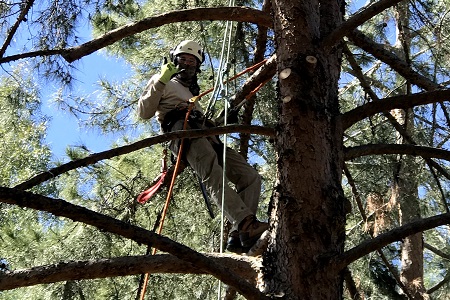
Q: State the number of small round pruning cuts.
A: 3